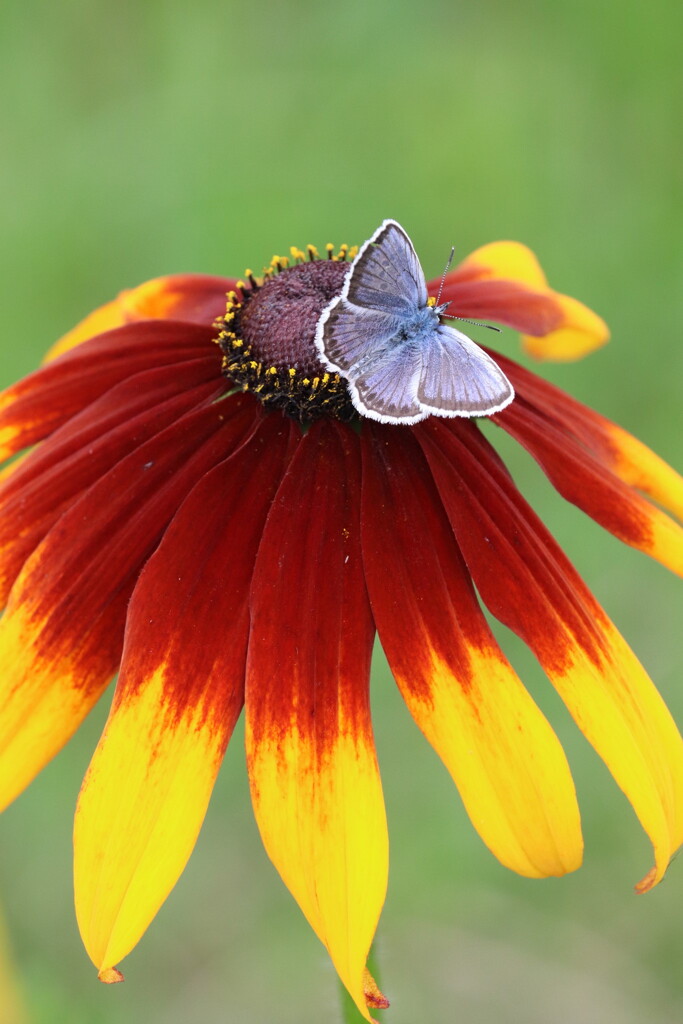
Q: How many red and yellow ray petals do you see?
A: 12